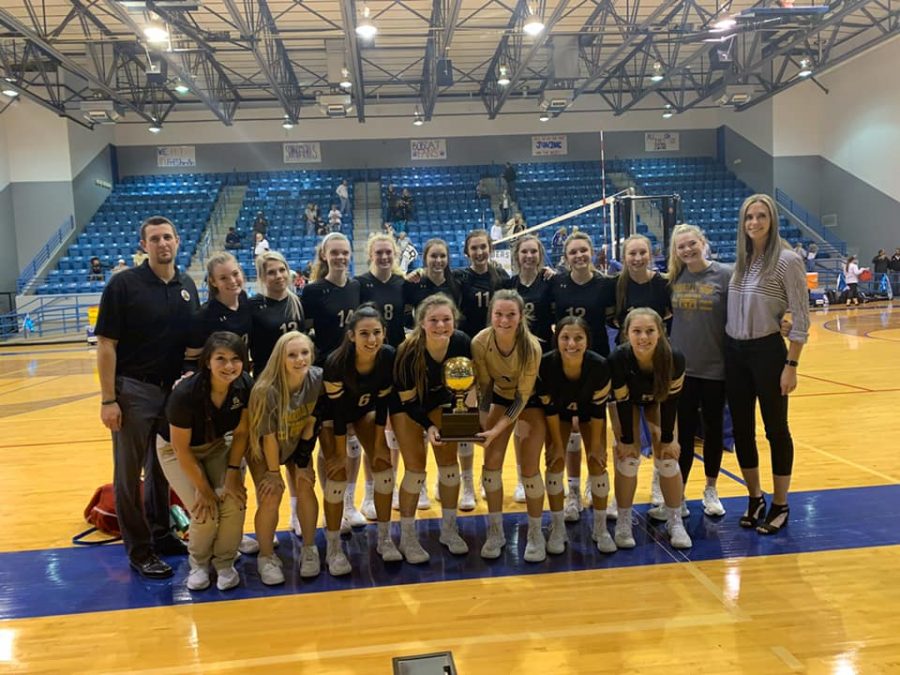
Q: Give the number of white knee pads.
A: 14